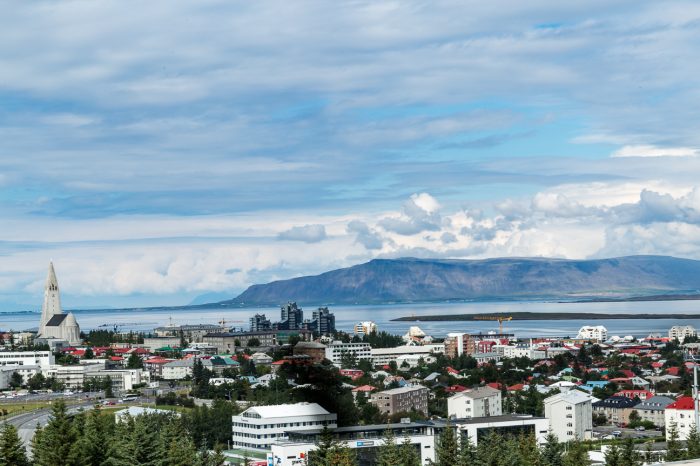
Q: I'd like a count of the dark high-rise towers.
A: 3